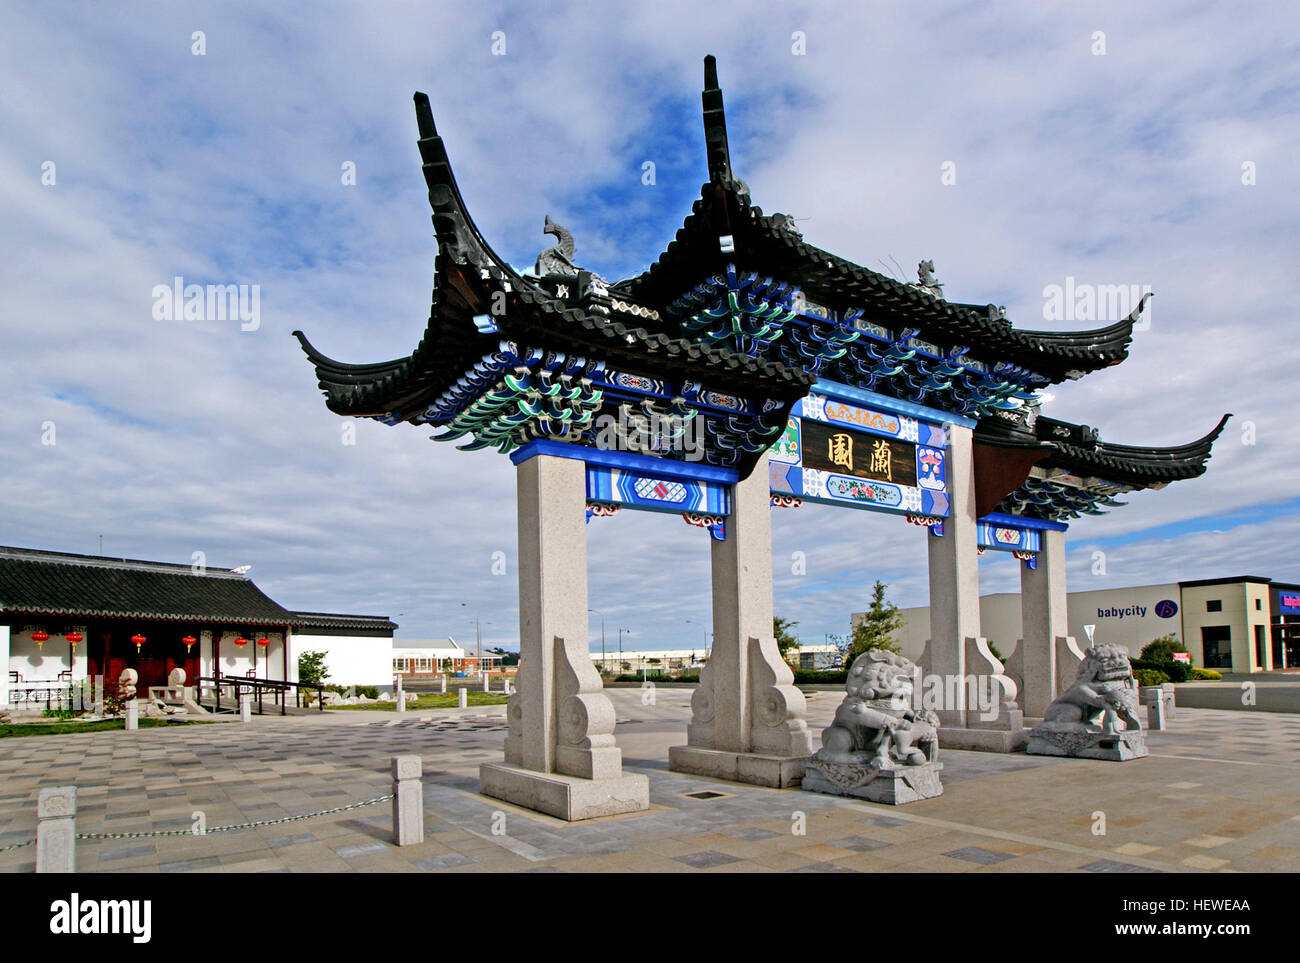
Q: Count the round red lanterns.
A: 6